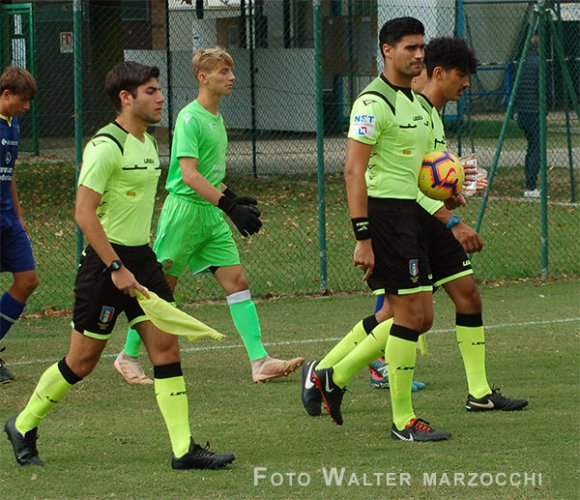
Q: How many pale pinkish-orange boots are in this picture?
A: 2